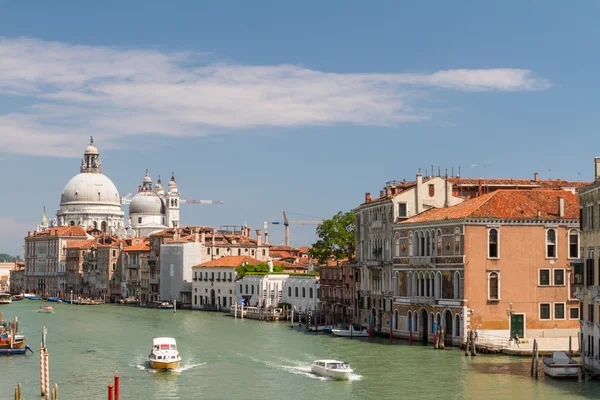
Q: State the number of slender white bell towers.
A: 2